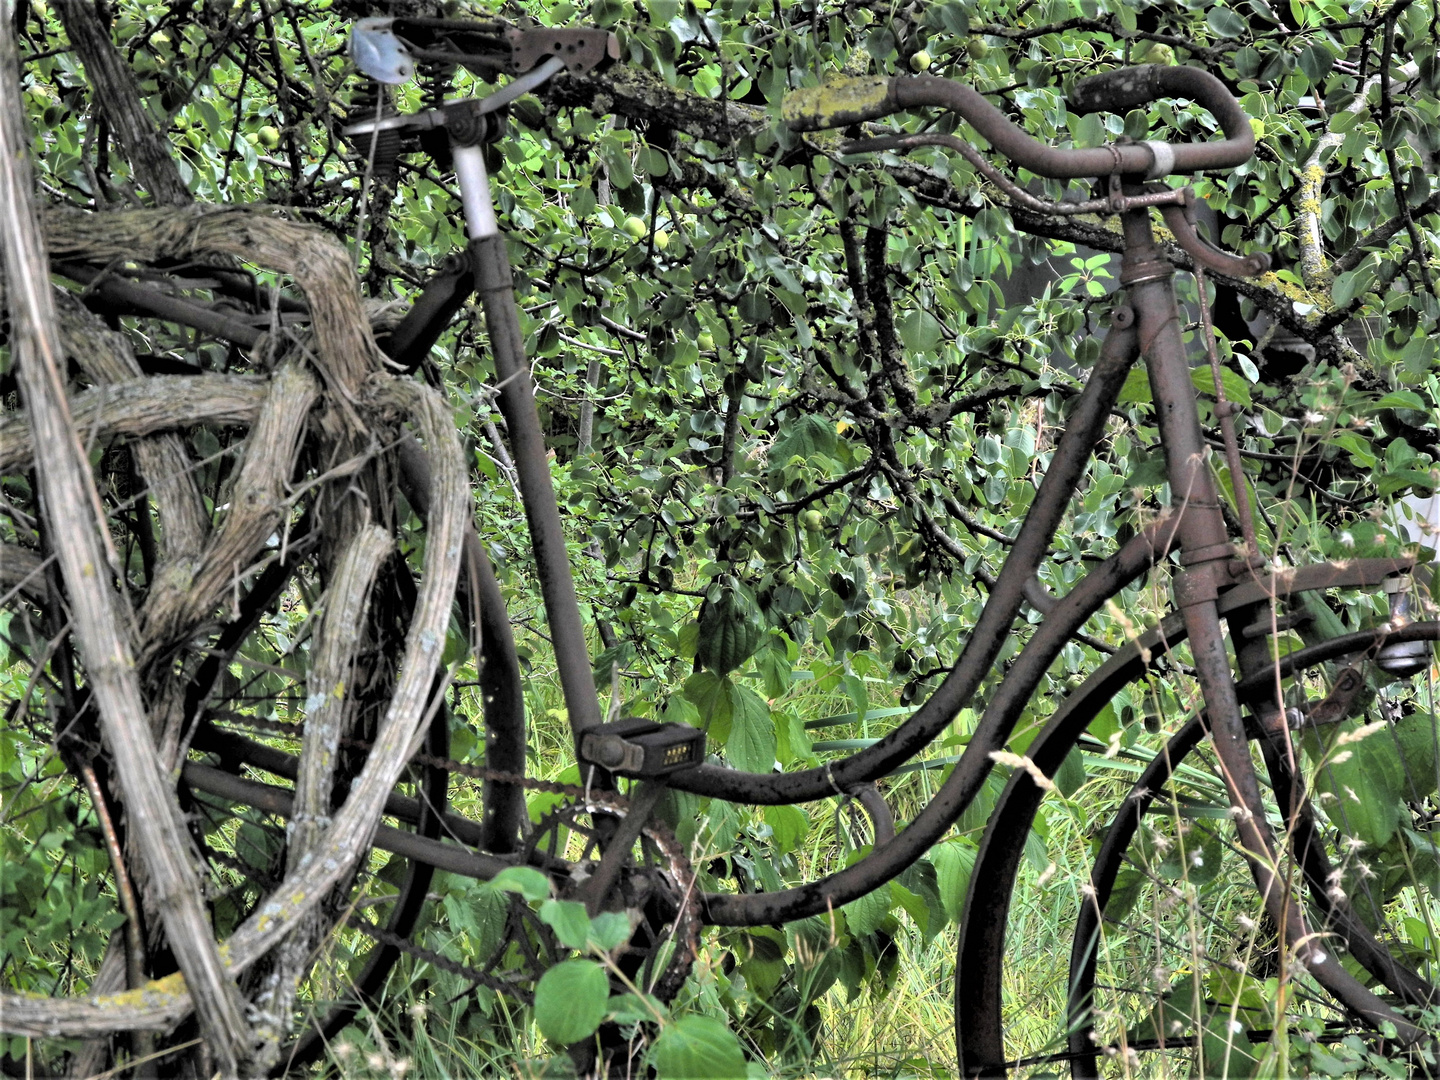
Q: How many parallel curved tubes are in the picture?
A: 2